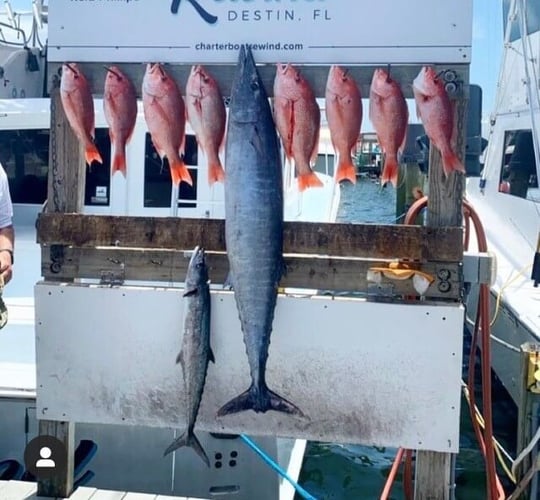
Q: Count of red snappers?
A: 8